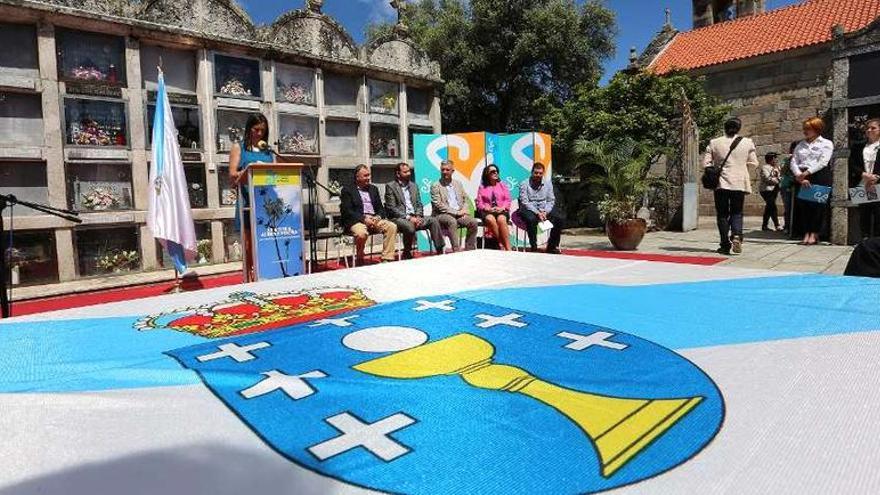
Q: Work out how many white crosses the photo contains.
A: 7